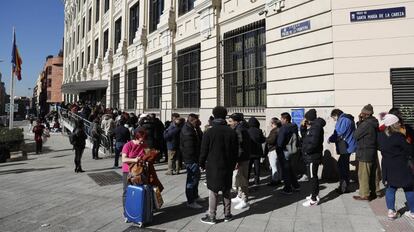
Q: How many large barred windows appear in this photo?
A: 5